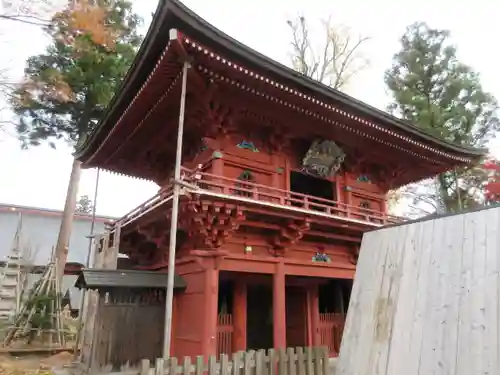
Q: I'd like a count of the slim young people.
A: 0